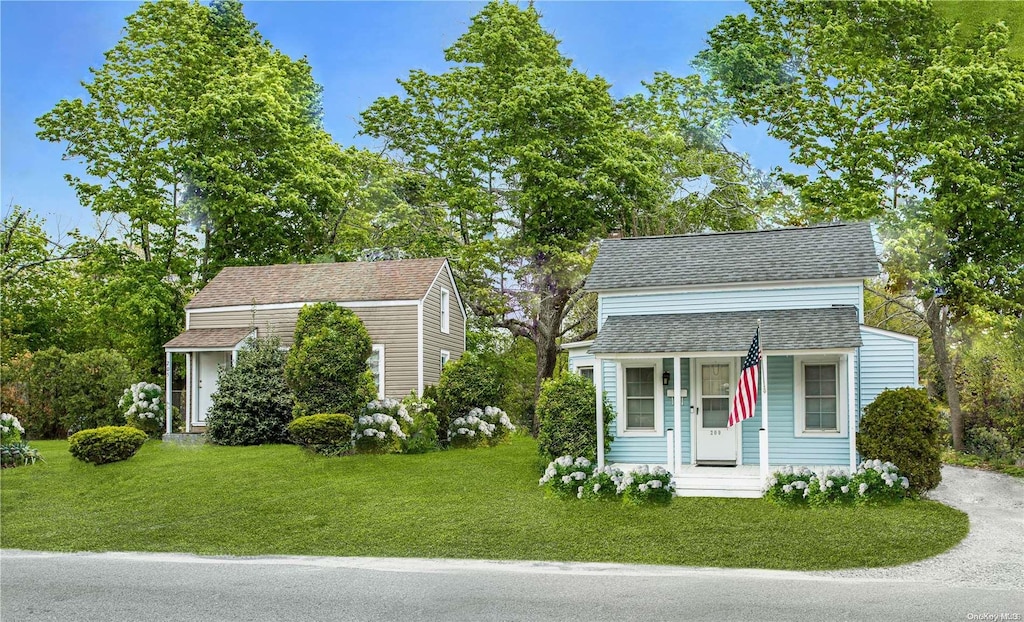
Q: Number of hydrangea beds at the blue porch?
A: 2